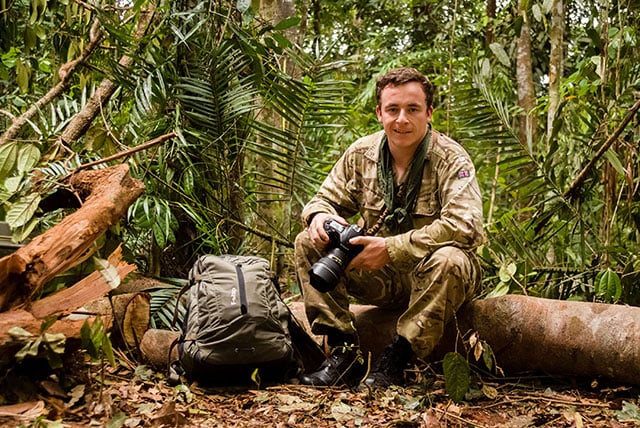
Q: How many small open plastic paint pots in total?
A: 0